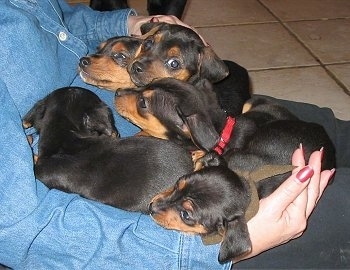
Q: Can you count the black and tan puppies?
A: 5